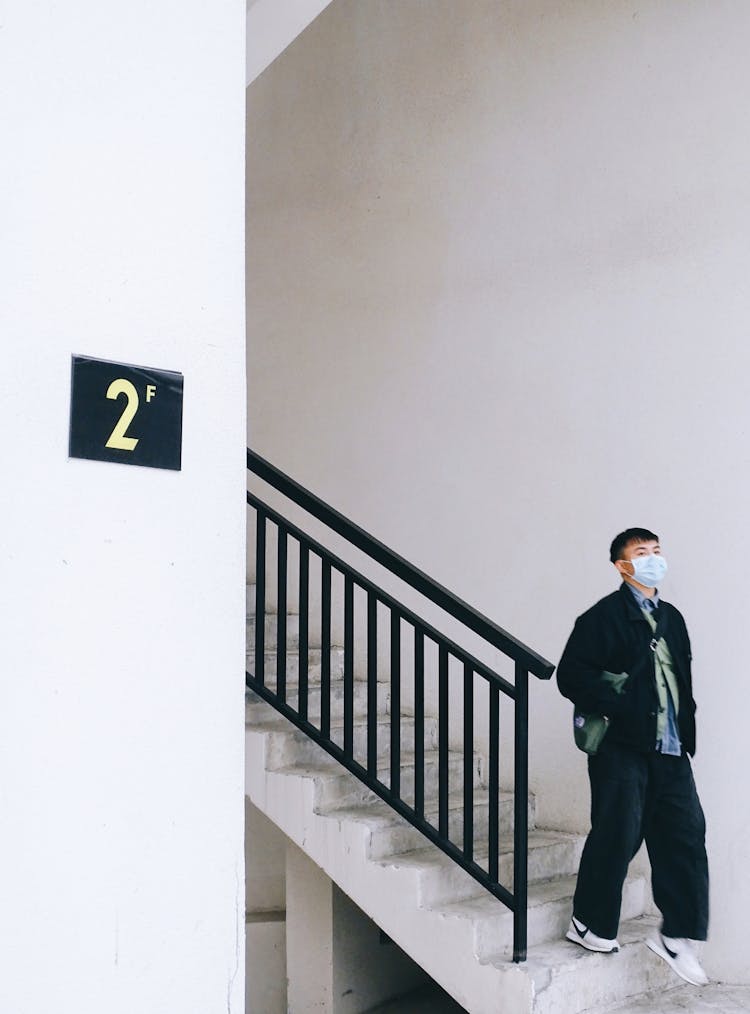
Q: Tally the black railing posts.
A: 12